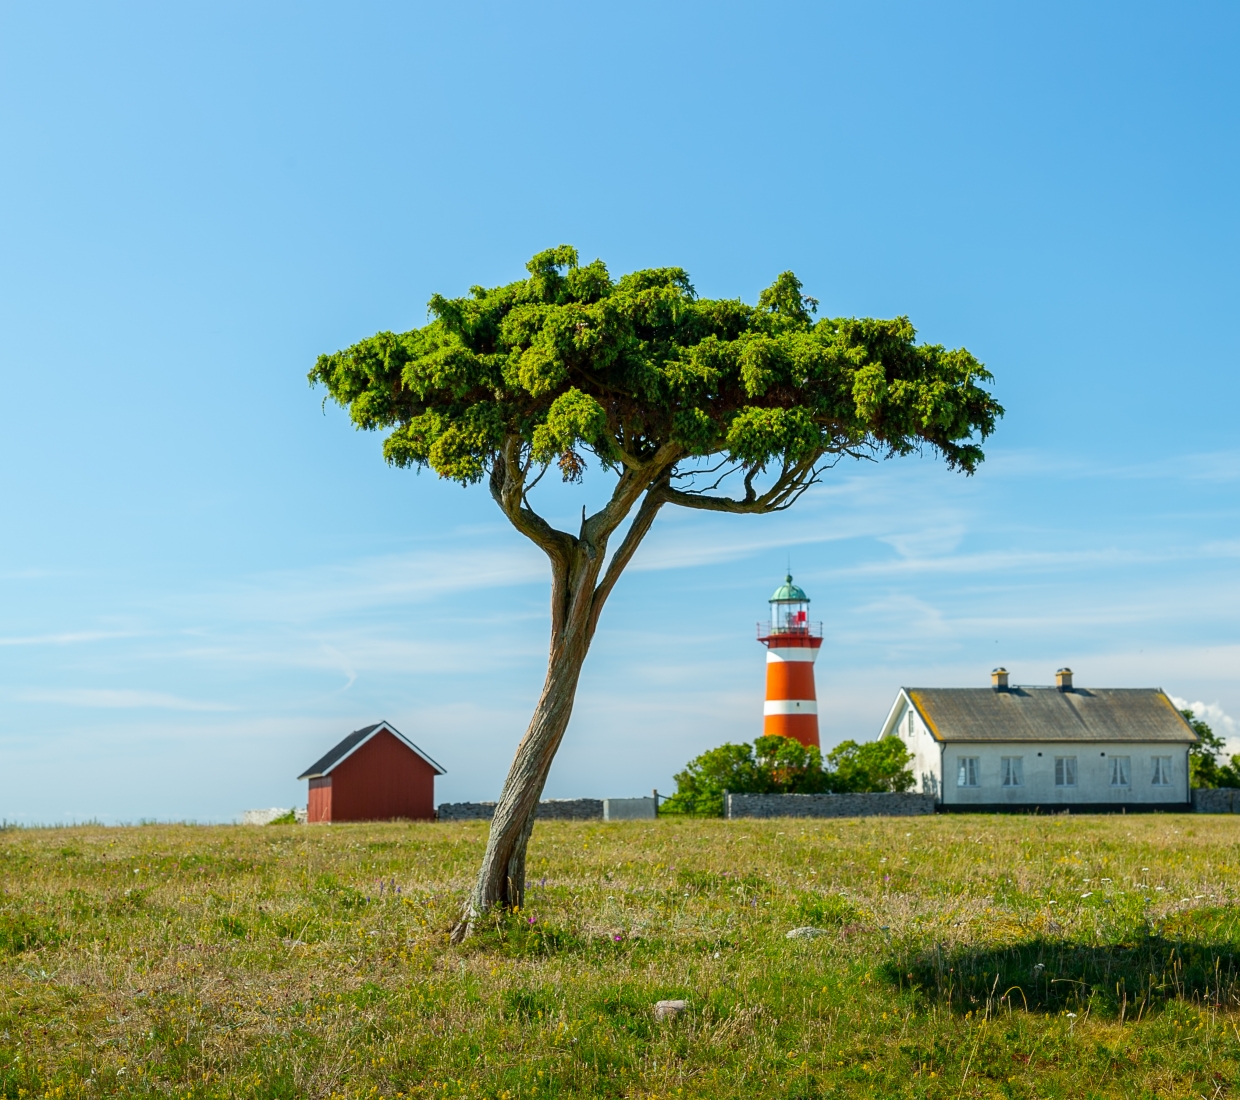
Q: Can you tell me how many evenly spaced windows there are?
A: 5